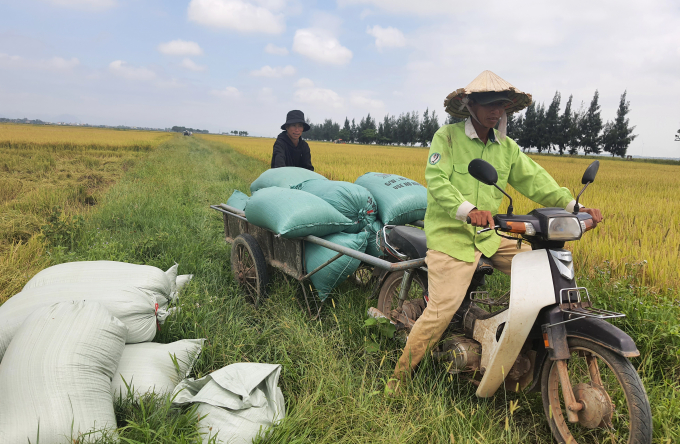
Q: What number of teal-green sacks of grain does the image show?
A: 7